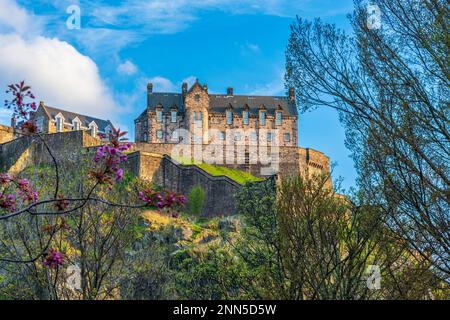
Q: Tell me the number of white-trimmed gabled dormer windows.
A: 4